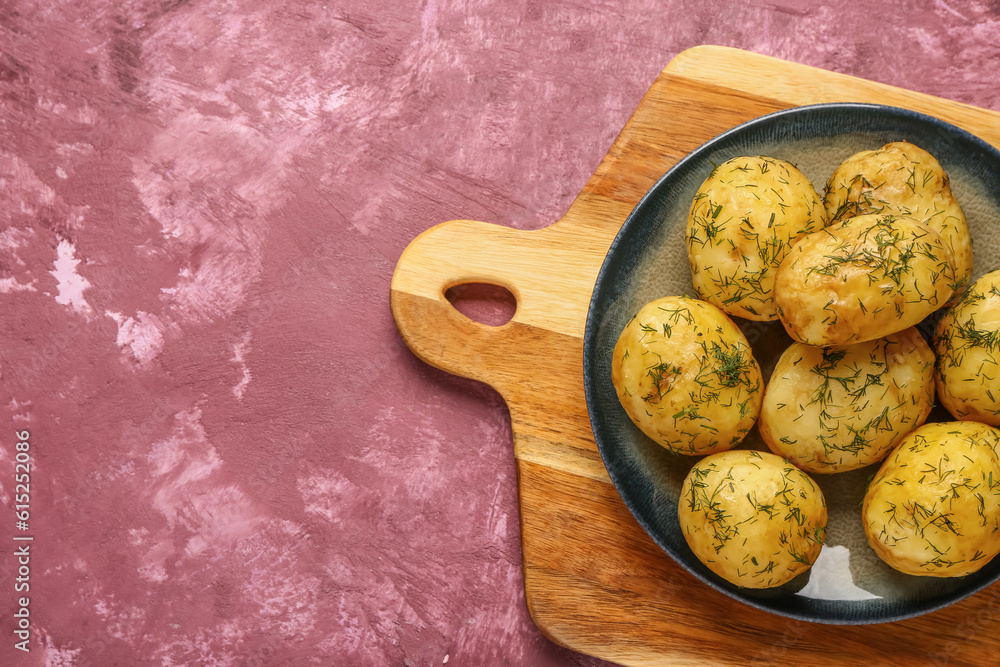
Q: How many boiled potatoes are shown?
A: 8